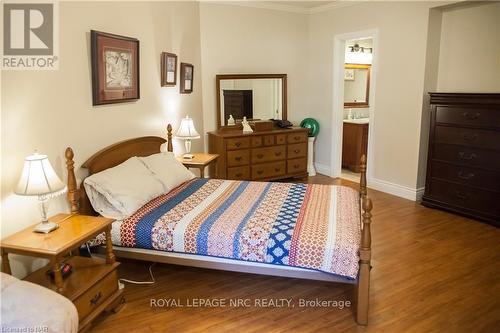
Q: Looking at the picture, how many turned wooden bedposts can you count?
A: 4